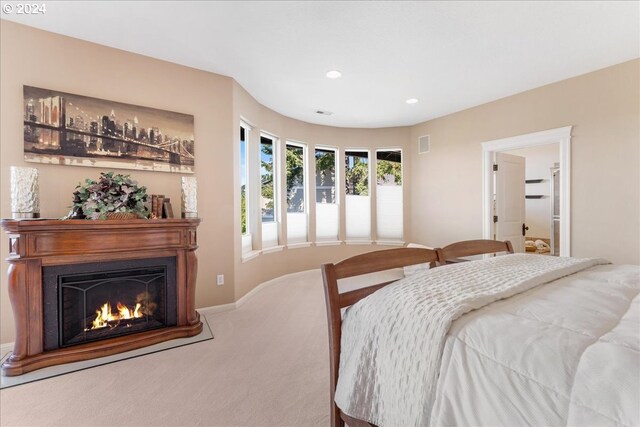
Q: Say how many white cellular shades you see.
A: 6